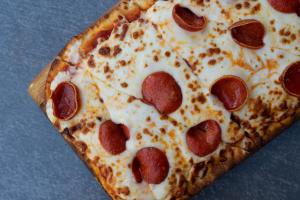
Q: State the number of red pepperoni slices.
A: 10